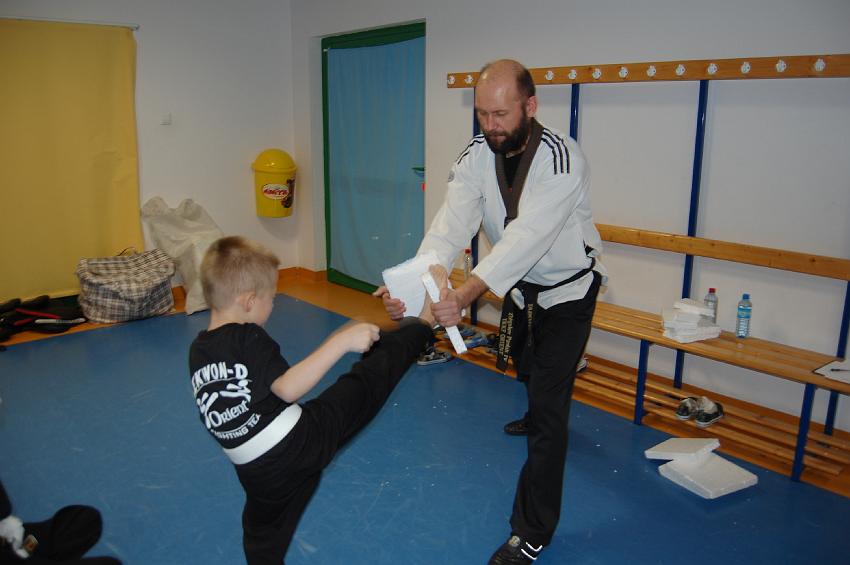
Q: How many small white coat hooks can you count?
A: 12